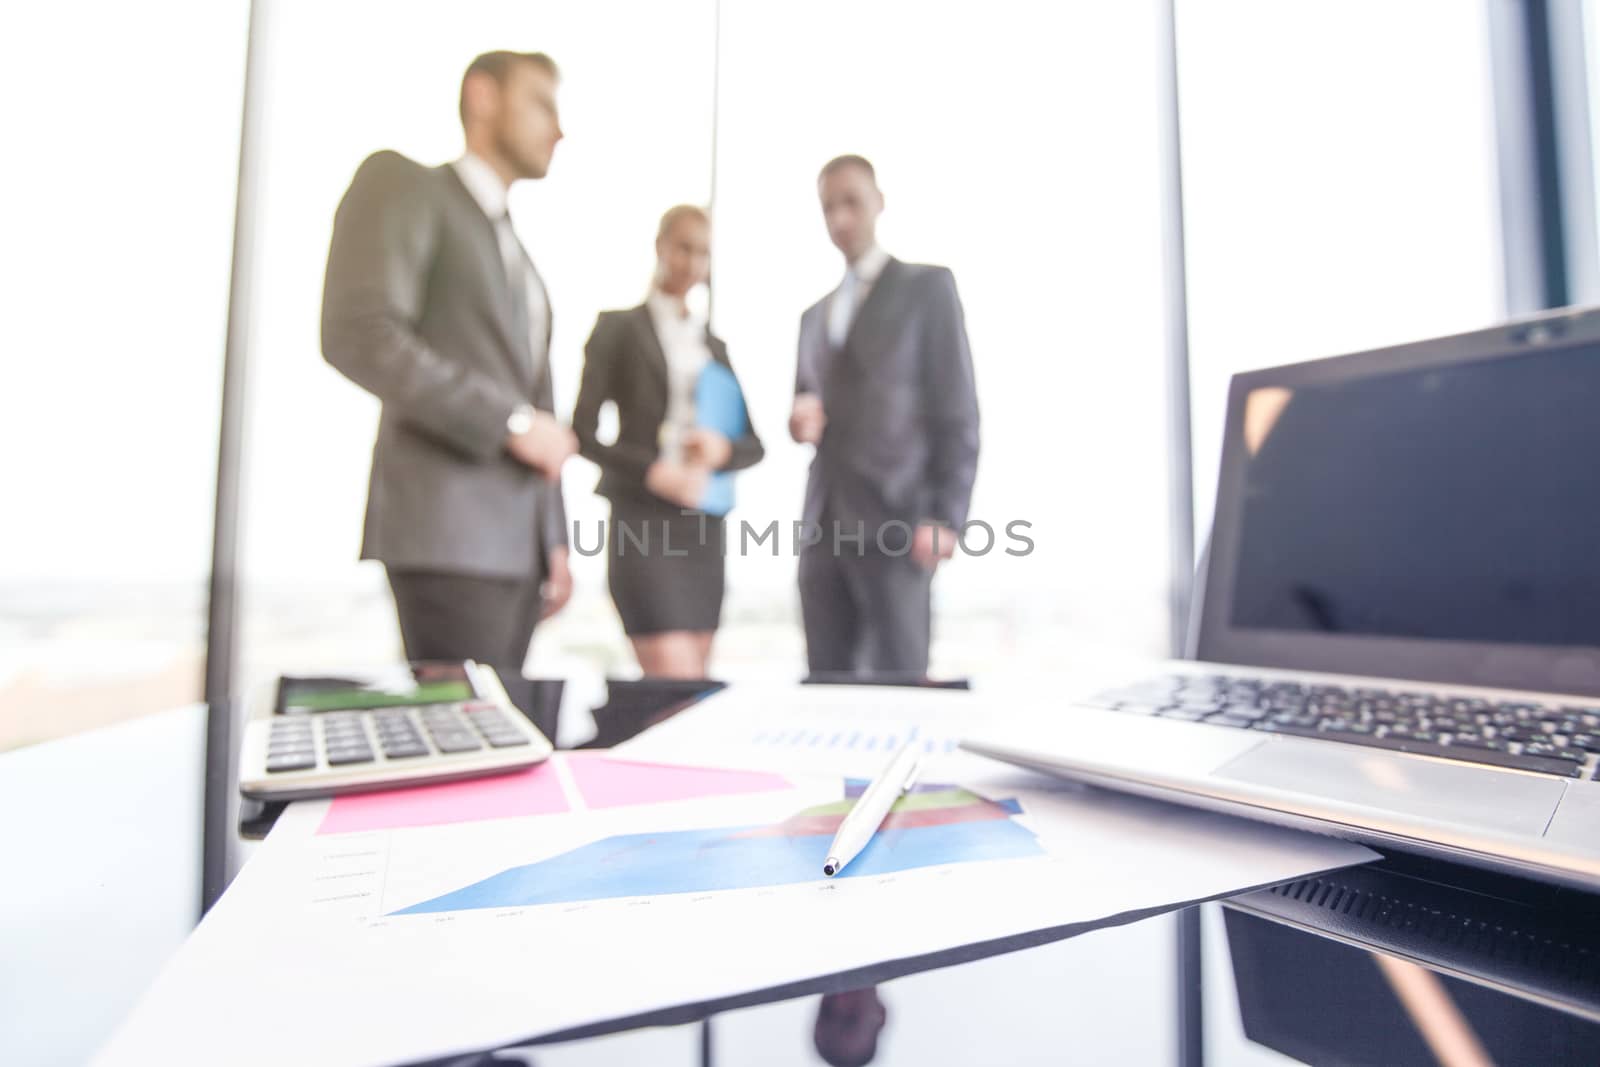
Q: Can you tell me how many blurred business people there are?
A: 3